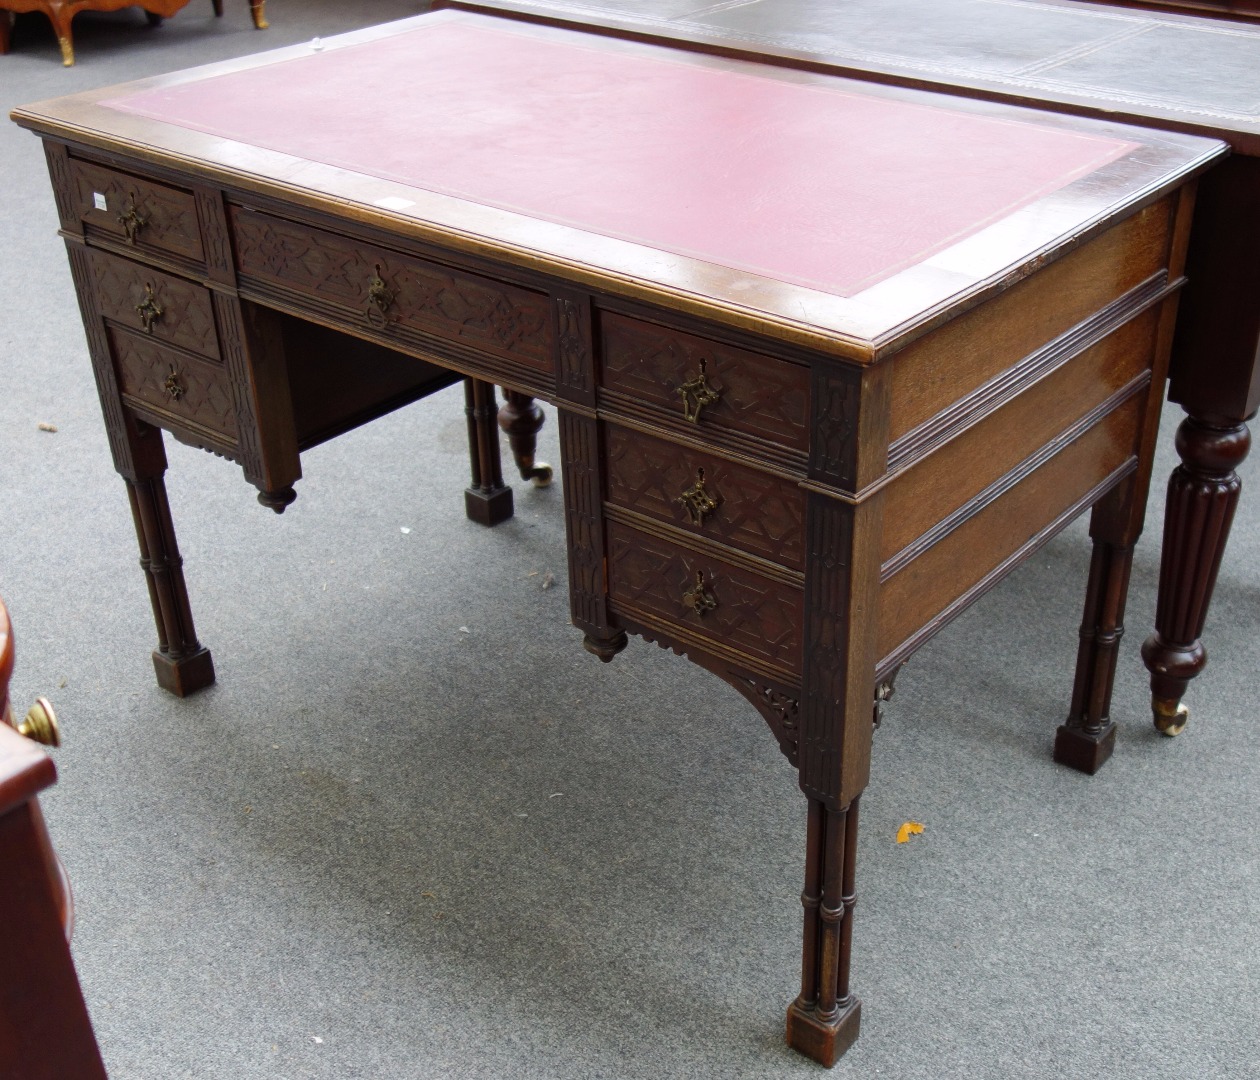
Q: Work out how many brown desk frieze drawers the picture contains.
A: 3